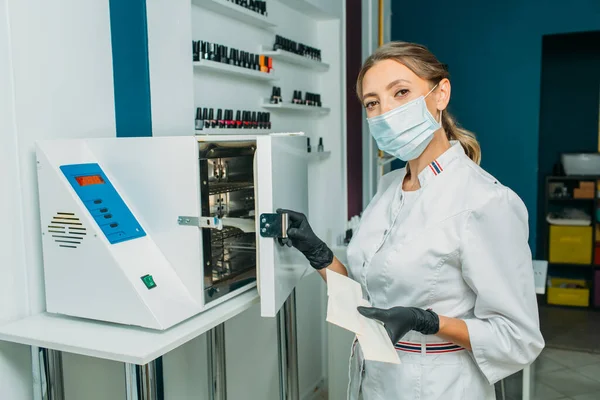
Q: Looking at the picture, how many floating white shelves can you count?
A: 6